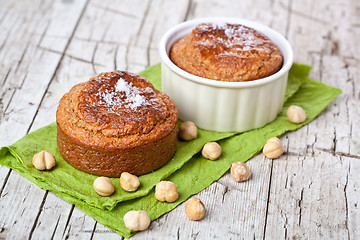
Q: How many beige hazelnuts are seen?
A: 11